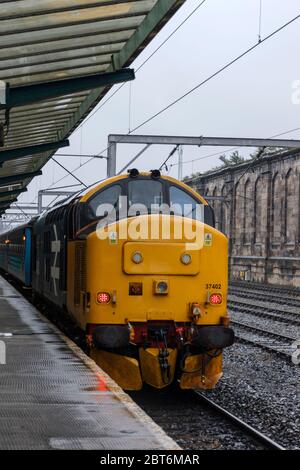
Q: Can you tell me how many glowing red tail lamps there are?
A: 2